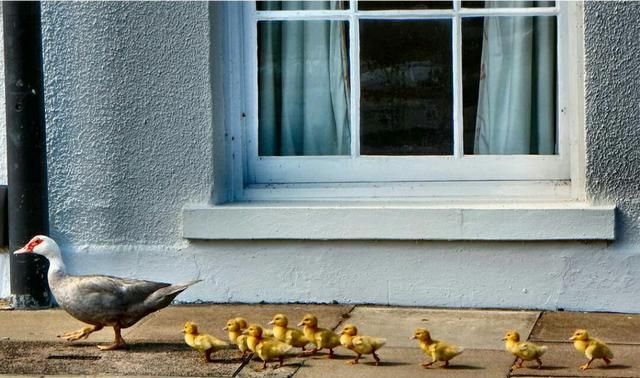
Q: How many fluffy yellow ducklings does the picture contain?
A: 10